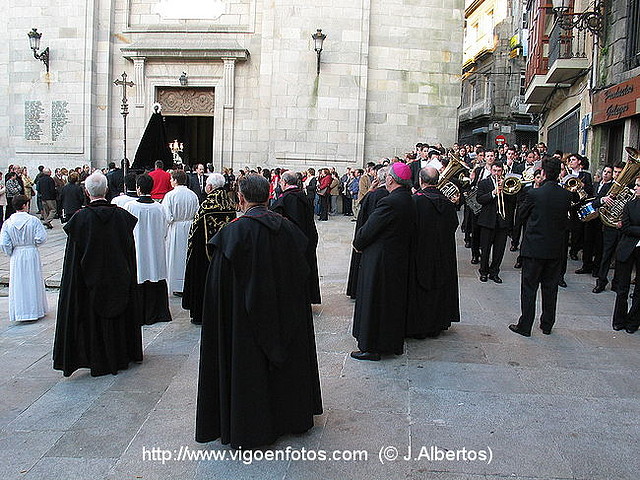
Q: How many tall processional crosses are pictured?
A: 1